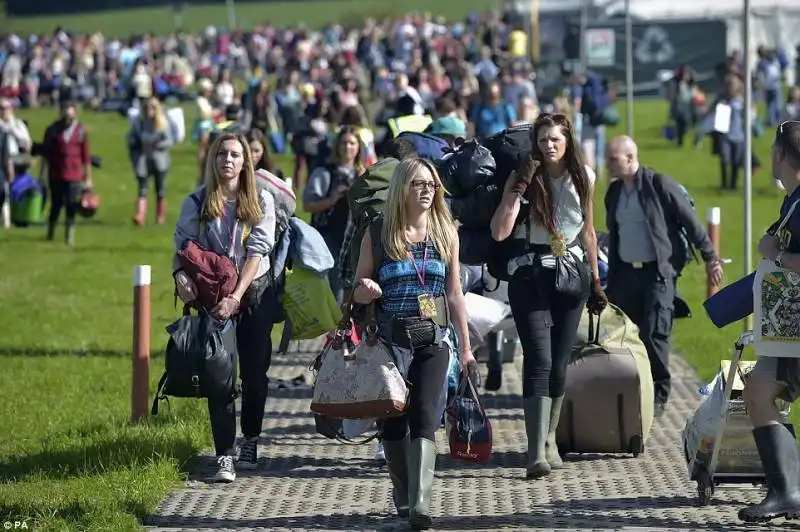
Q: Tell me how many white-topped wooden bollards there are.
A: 2